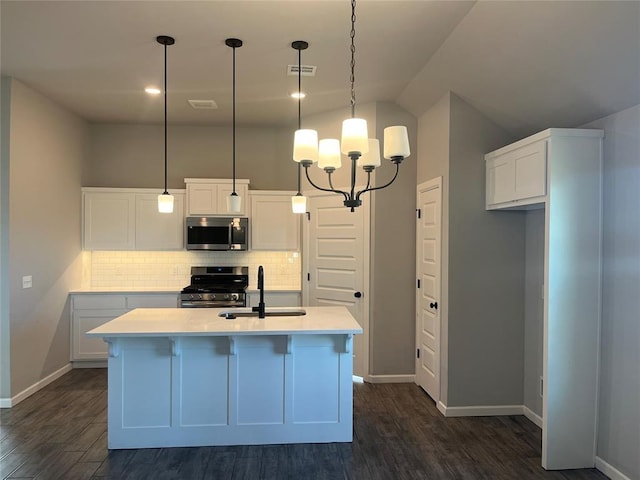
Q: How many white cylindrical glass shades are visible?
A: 8